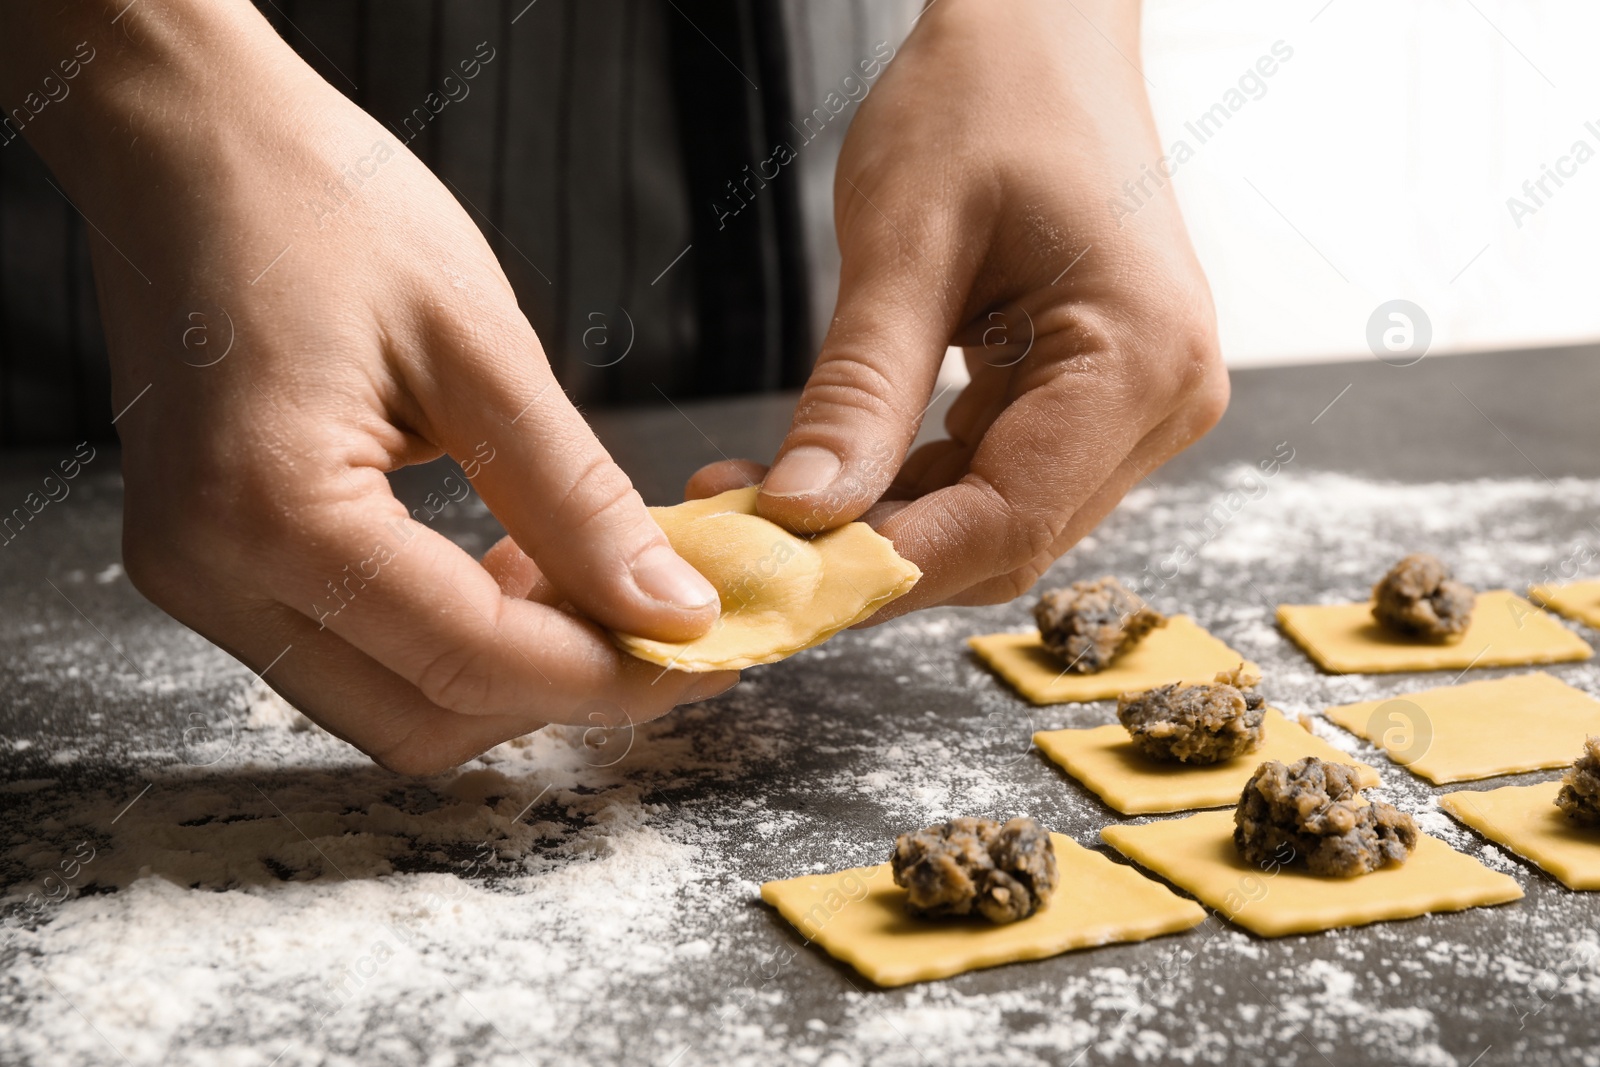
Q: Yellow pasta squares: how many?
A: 8